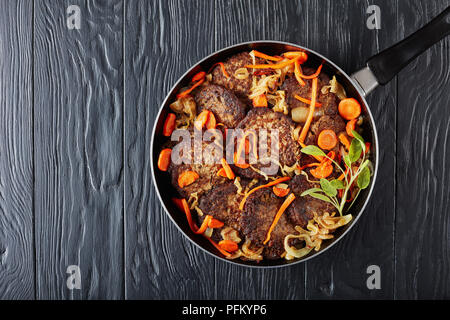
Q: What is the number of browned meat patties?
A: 9